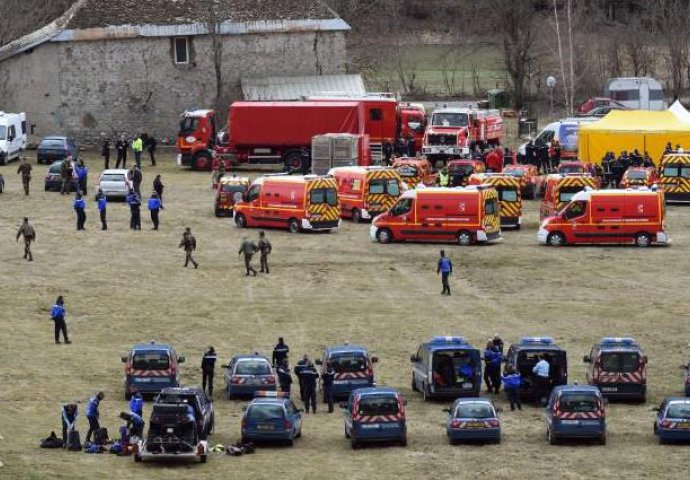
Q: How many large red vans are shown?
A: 7